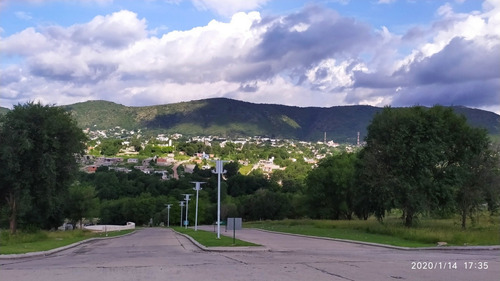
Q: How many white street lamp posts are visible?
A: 5